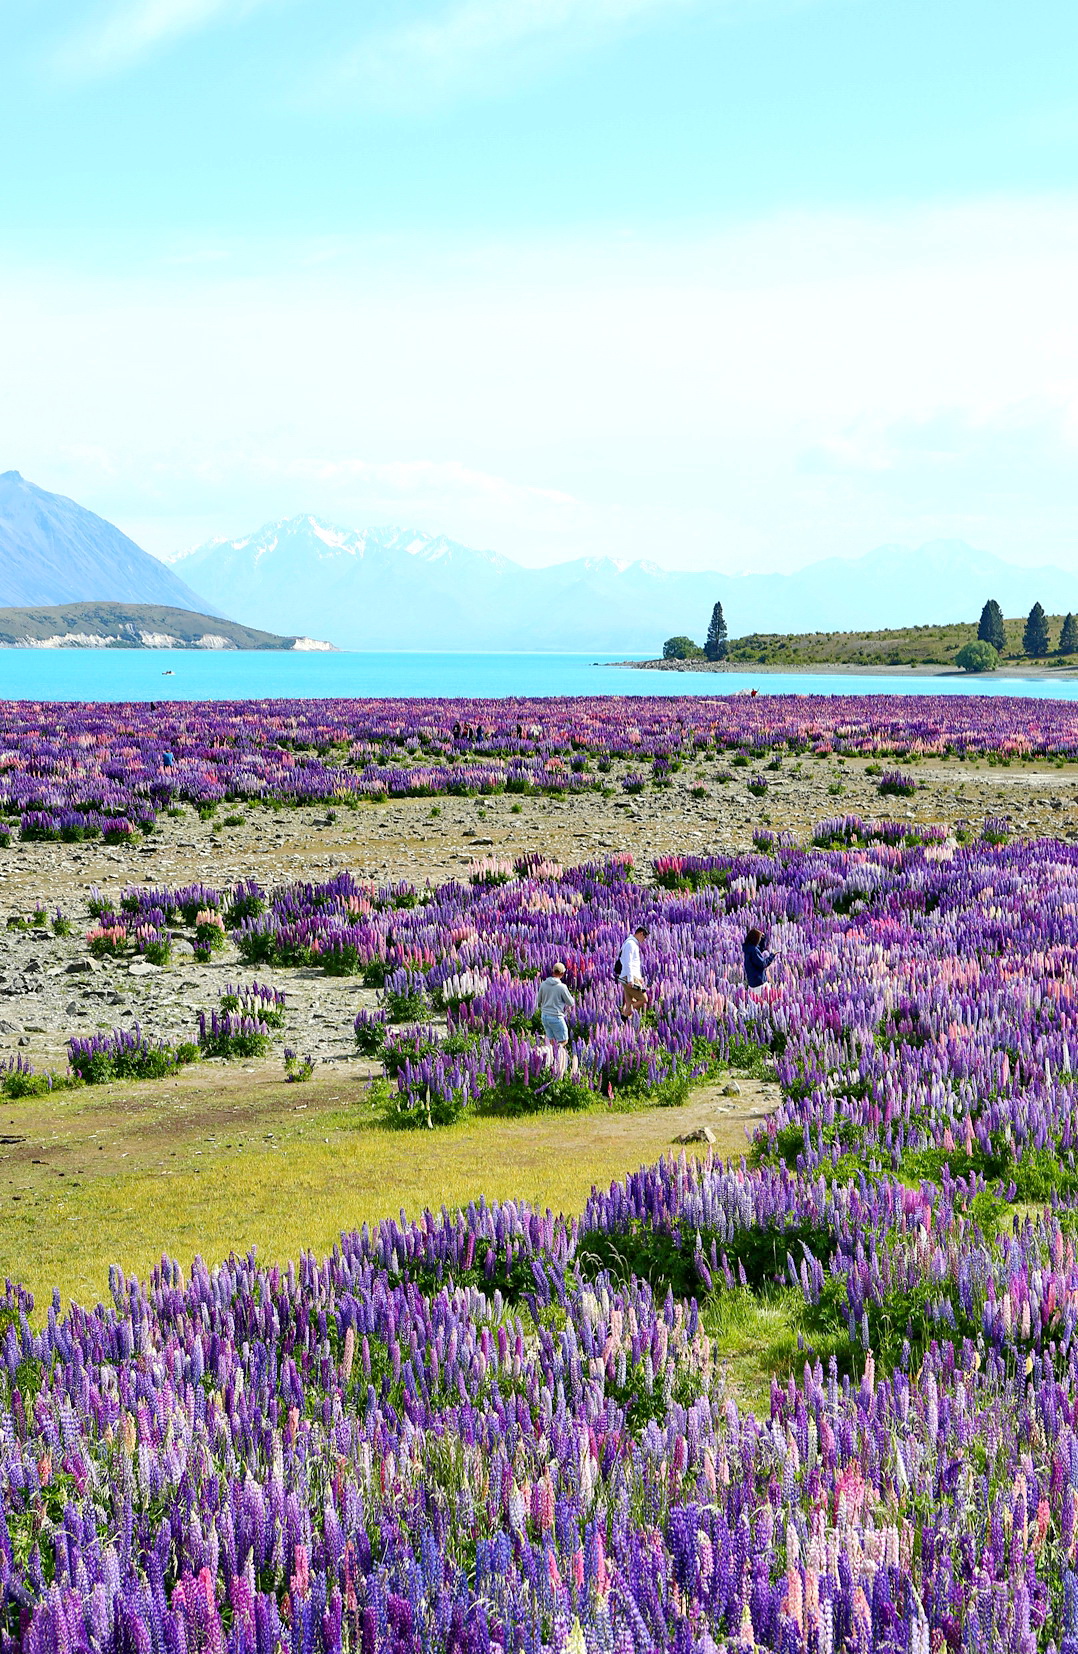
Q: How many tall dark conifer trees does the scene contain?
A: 4